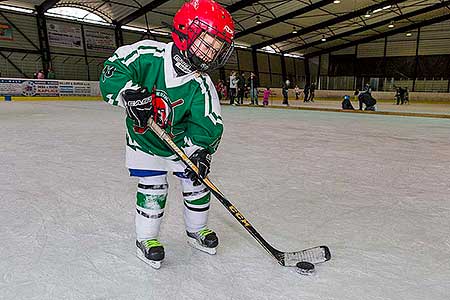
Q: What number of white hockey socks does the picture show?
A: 2